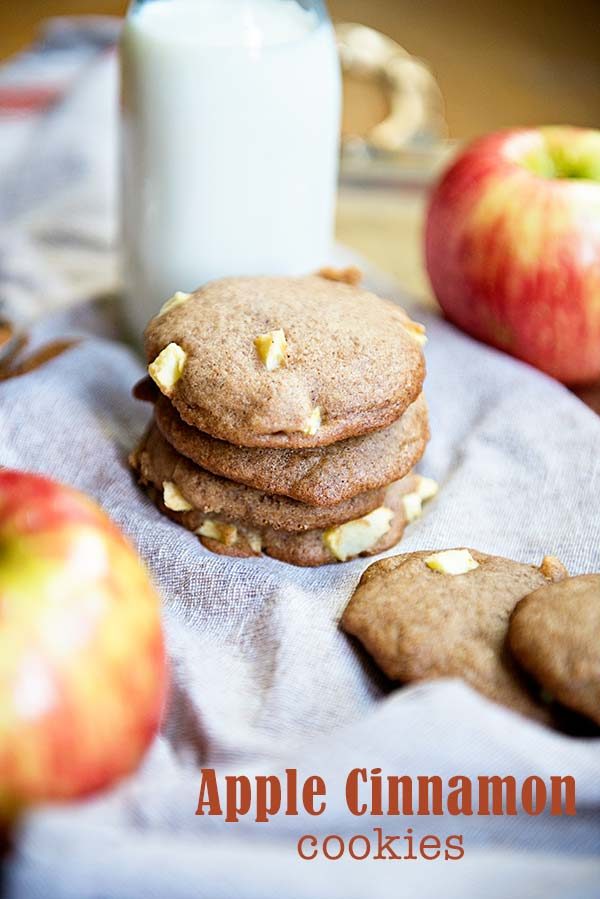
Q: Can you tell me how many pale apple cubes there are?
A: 12